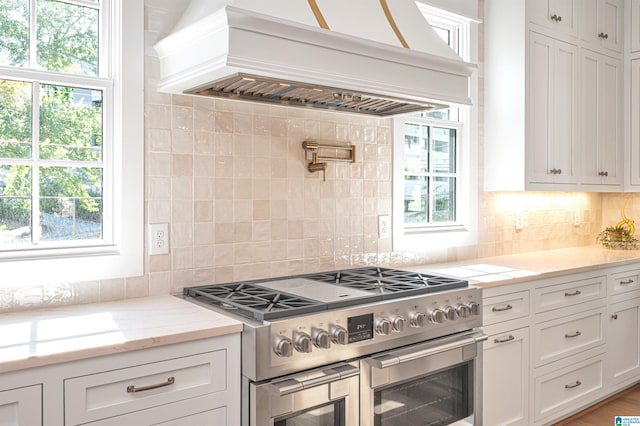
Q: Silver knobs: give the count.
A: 11